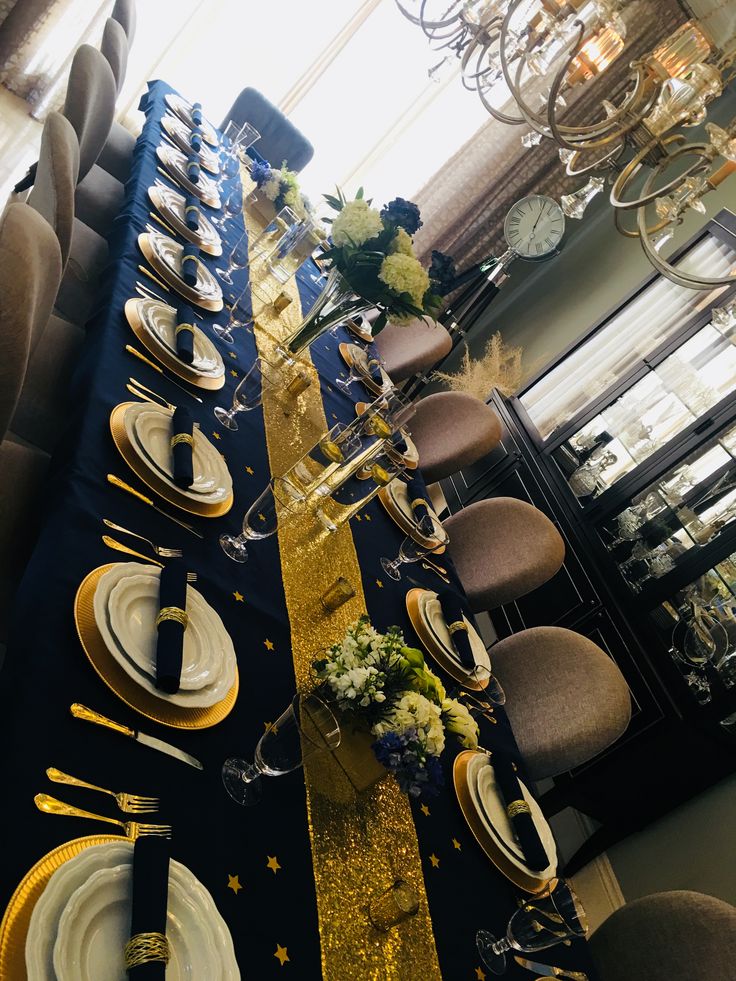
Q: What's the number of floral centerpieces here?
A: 3